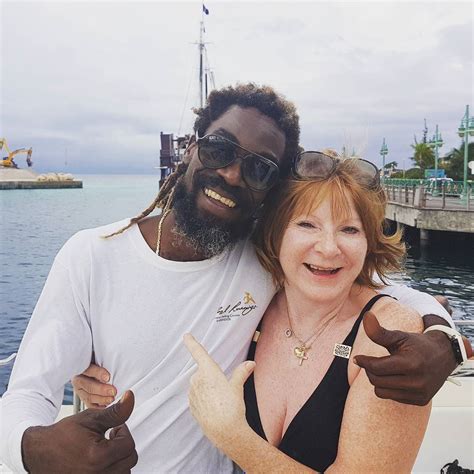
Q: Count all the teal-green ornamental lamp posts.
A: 3